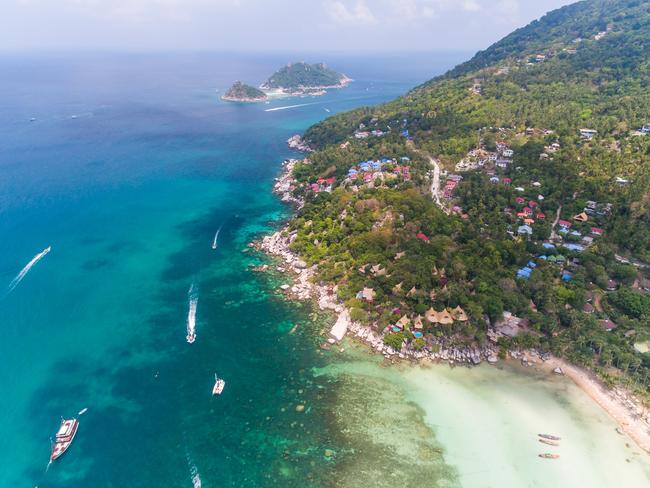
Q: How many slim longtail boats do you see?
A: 3